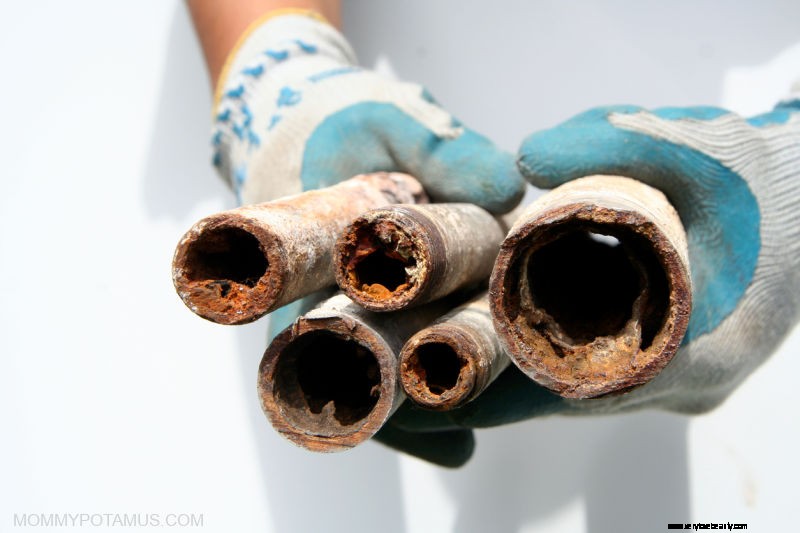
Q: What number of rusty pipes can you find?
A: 5